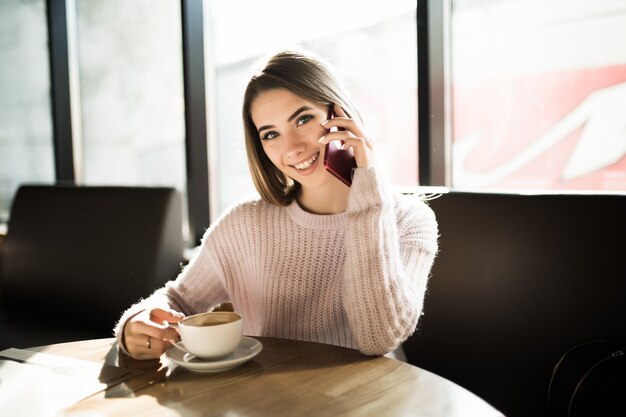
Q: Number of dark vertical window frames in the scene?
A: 3